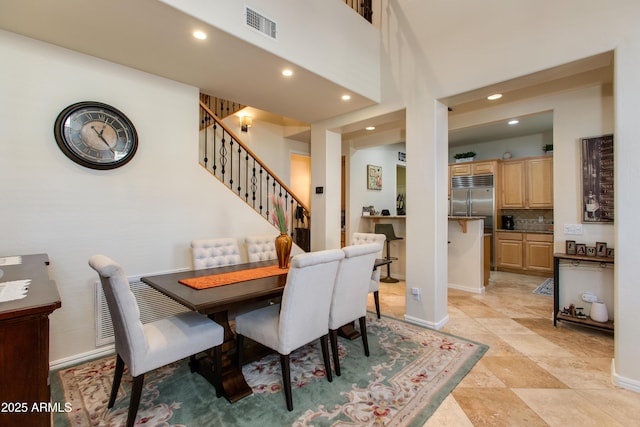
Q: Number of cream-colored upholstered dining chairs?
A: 6